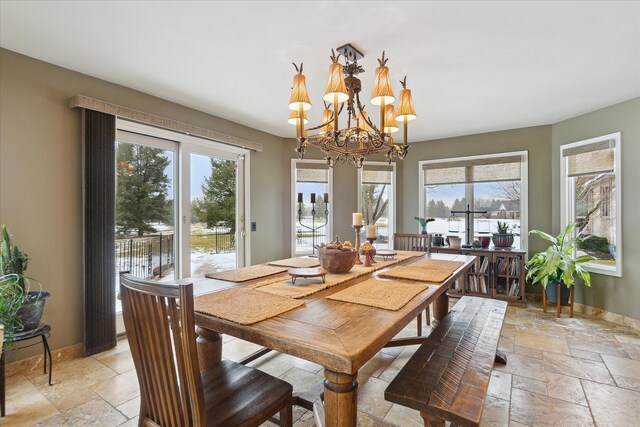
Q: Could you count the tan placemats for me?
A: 6